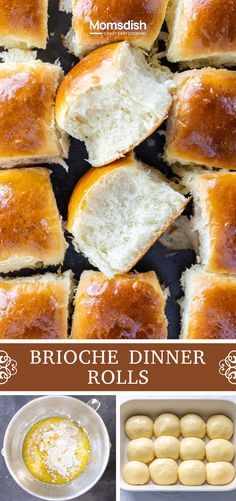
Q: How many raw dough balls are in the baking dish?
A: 12